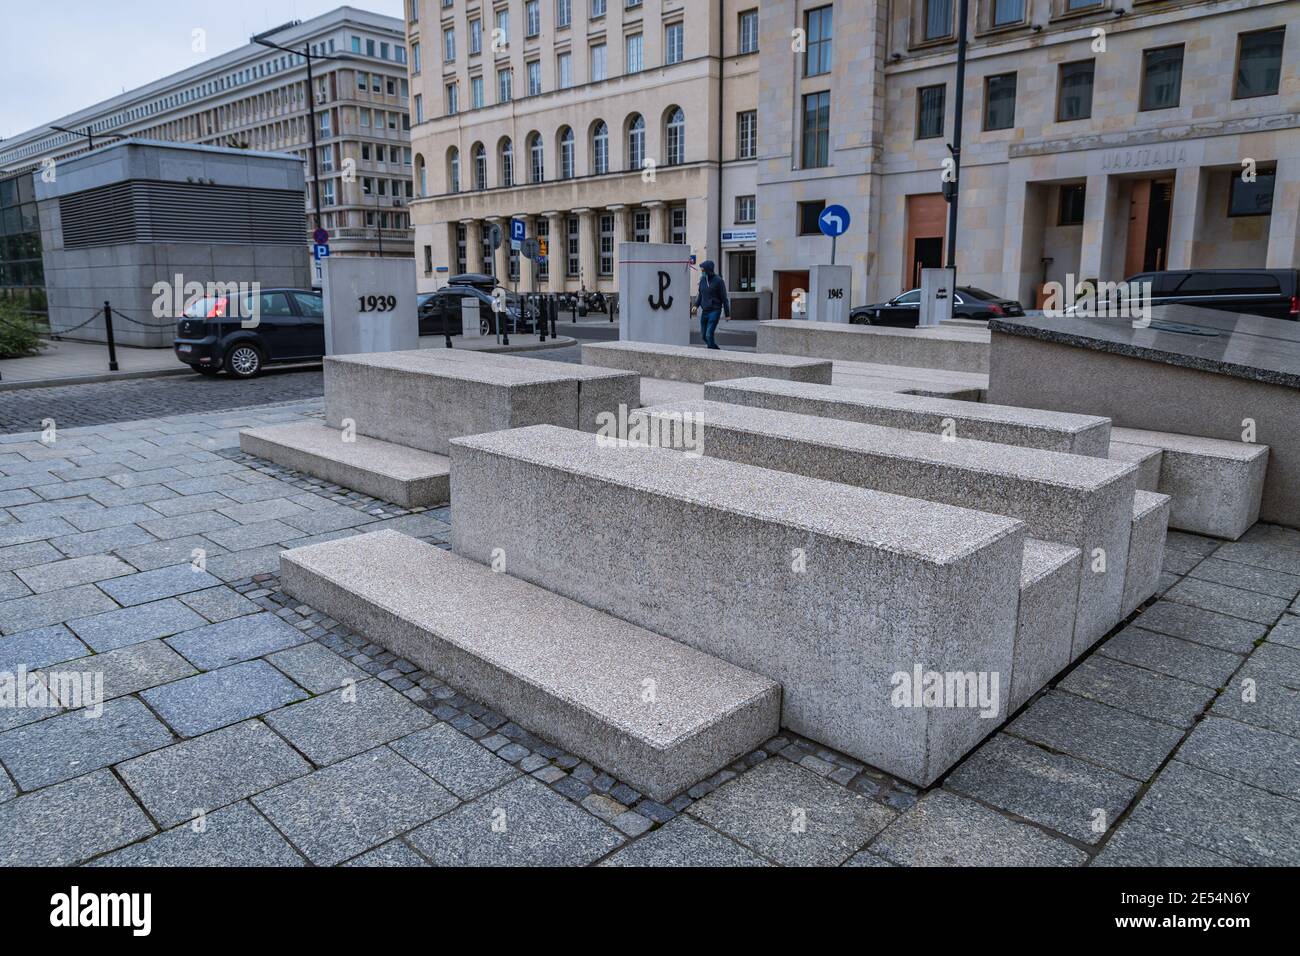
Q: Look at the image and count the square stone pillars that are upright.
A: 4